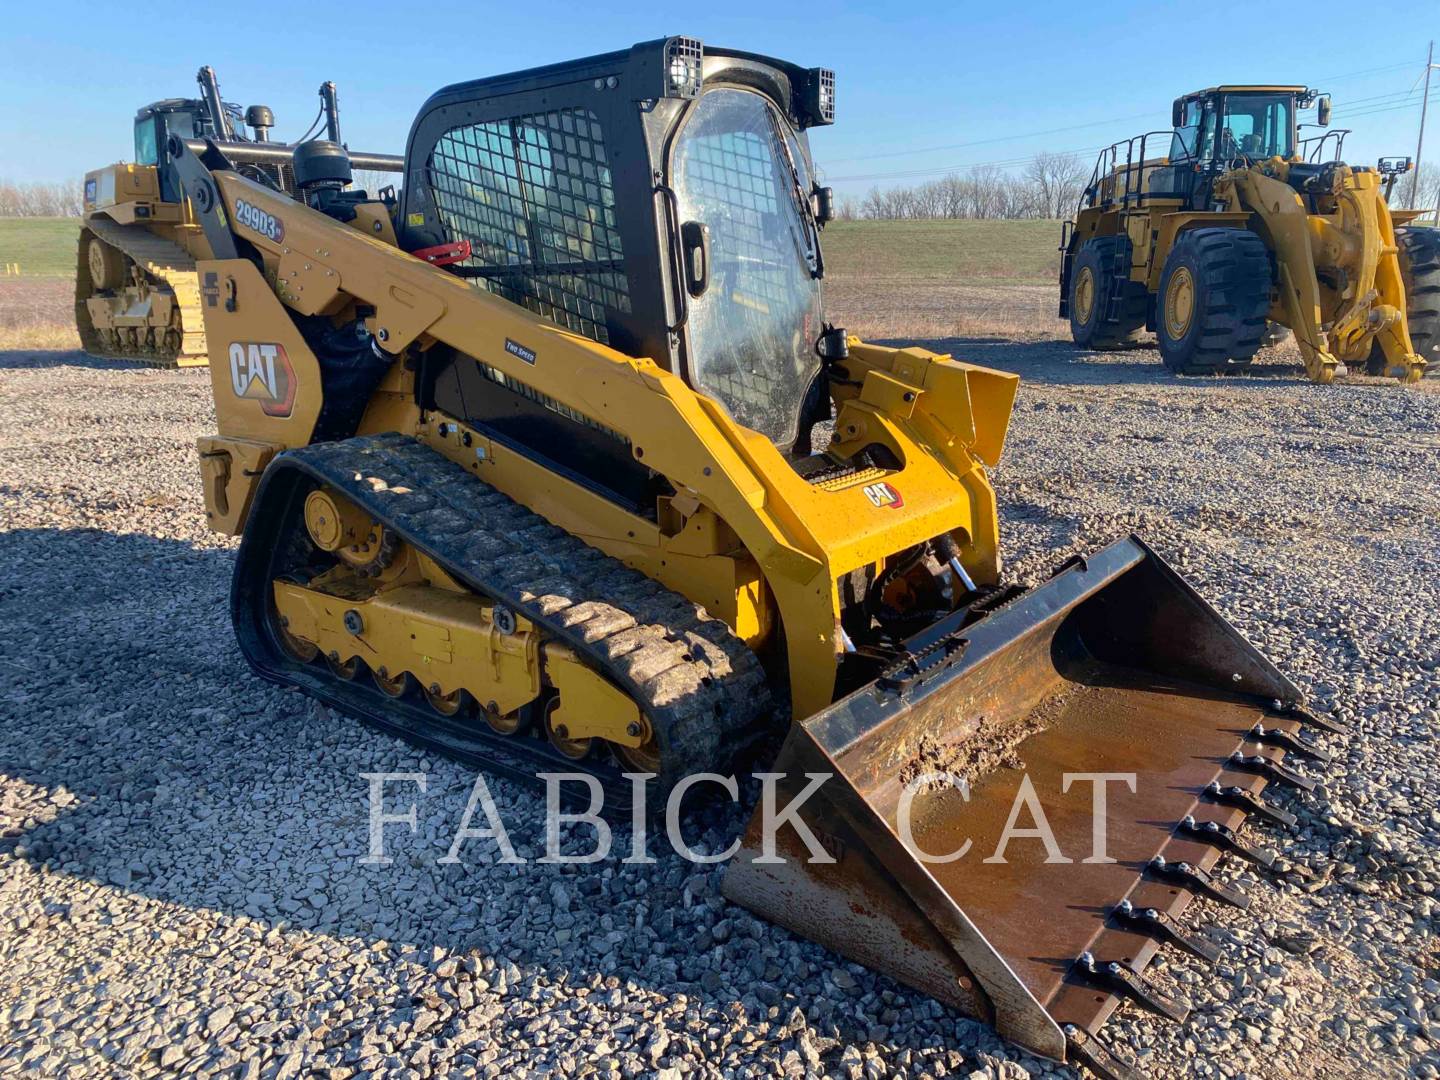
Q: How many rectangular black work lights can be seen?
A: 2